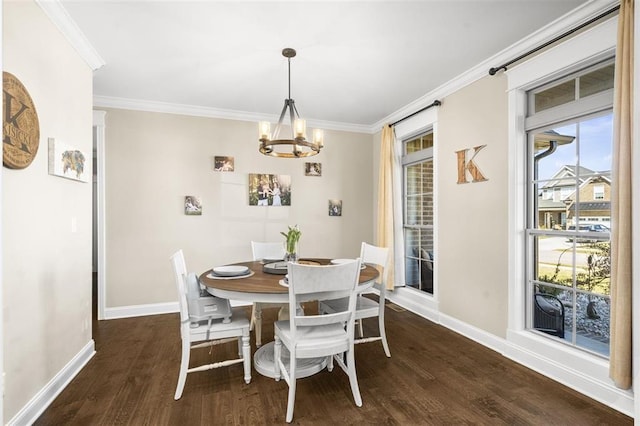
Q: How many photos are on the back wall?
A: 5